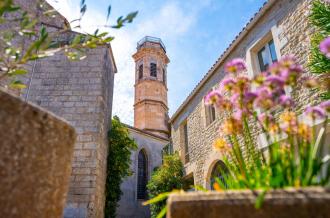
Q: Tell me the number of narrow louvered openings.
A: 3